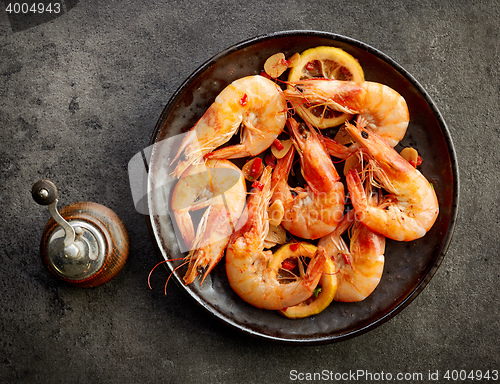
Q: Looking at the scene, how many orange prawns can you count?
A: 7